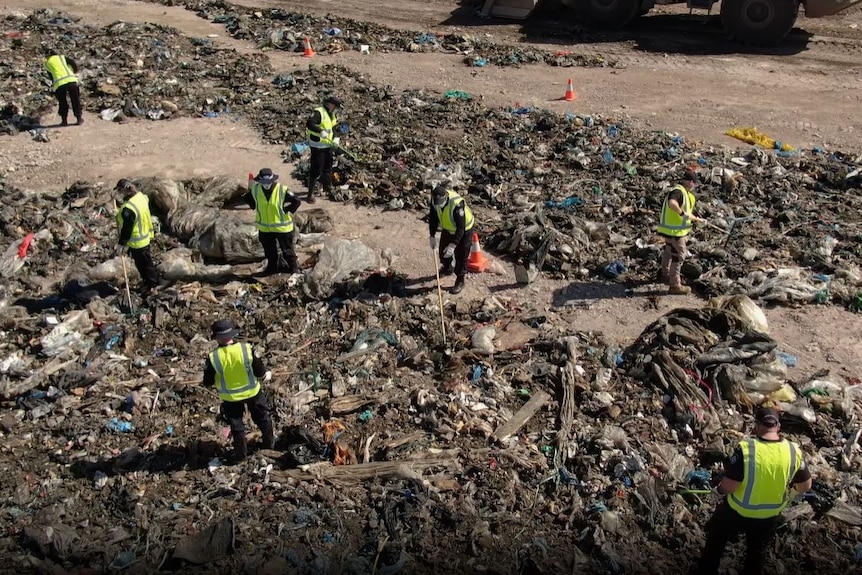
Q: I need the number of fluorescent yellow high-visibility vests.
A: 8